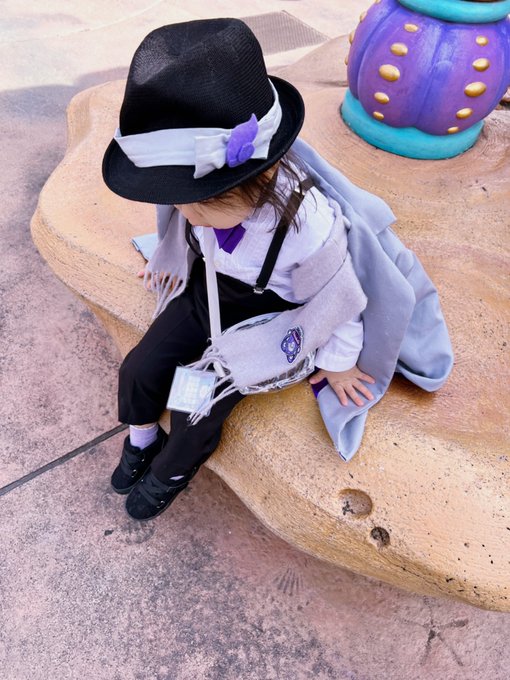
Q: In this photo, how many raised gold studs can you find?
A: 14